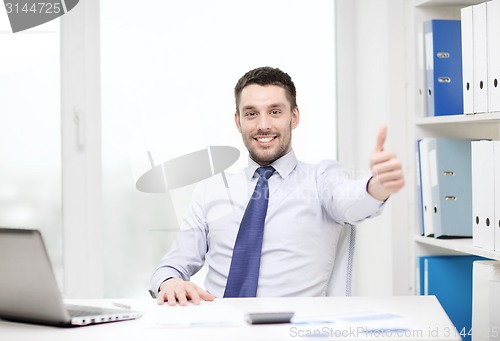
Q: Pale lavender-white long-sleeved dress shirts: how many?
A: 1